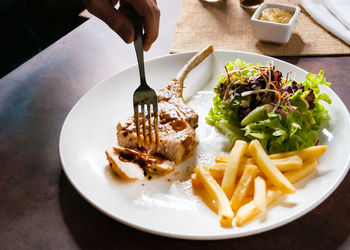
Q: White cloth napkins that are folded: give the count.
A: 1